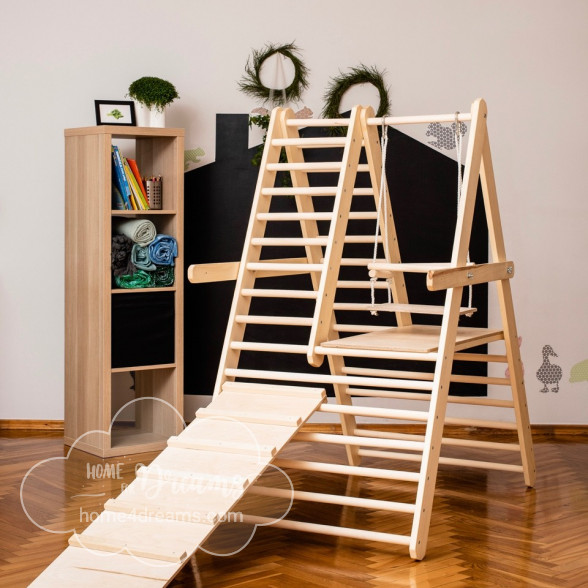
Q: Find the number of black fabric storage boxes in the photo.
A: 1